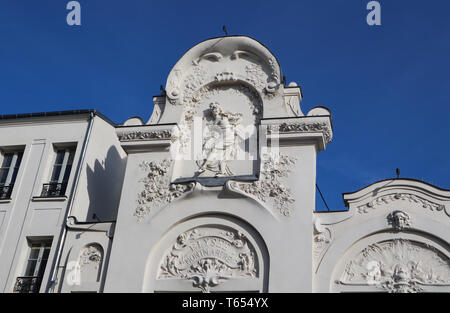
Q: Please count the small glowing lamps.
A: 0